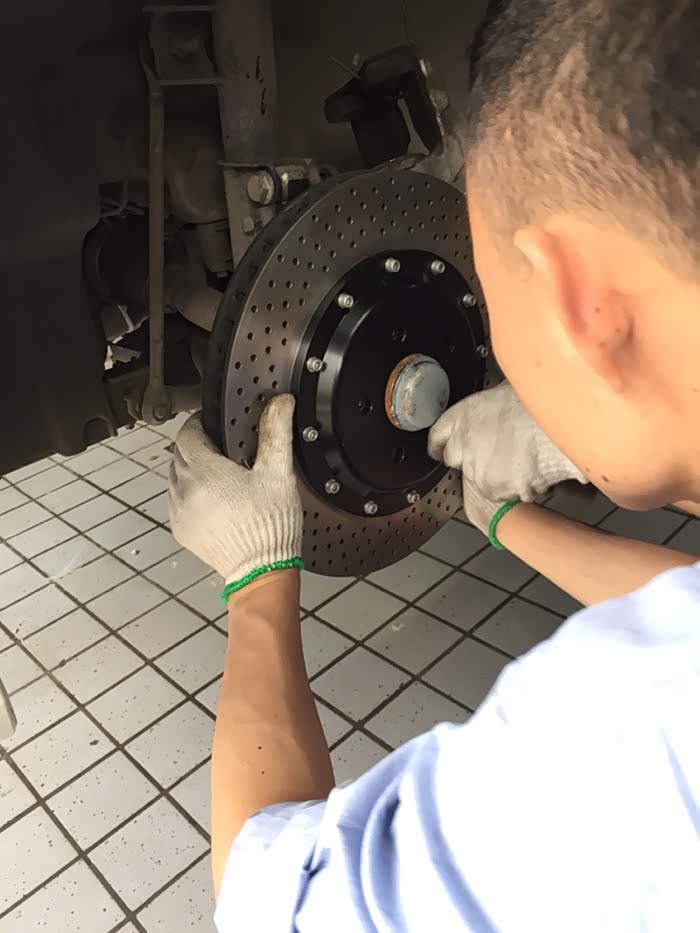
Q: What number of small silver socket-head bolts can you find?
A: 10